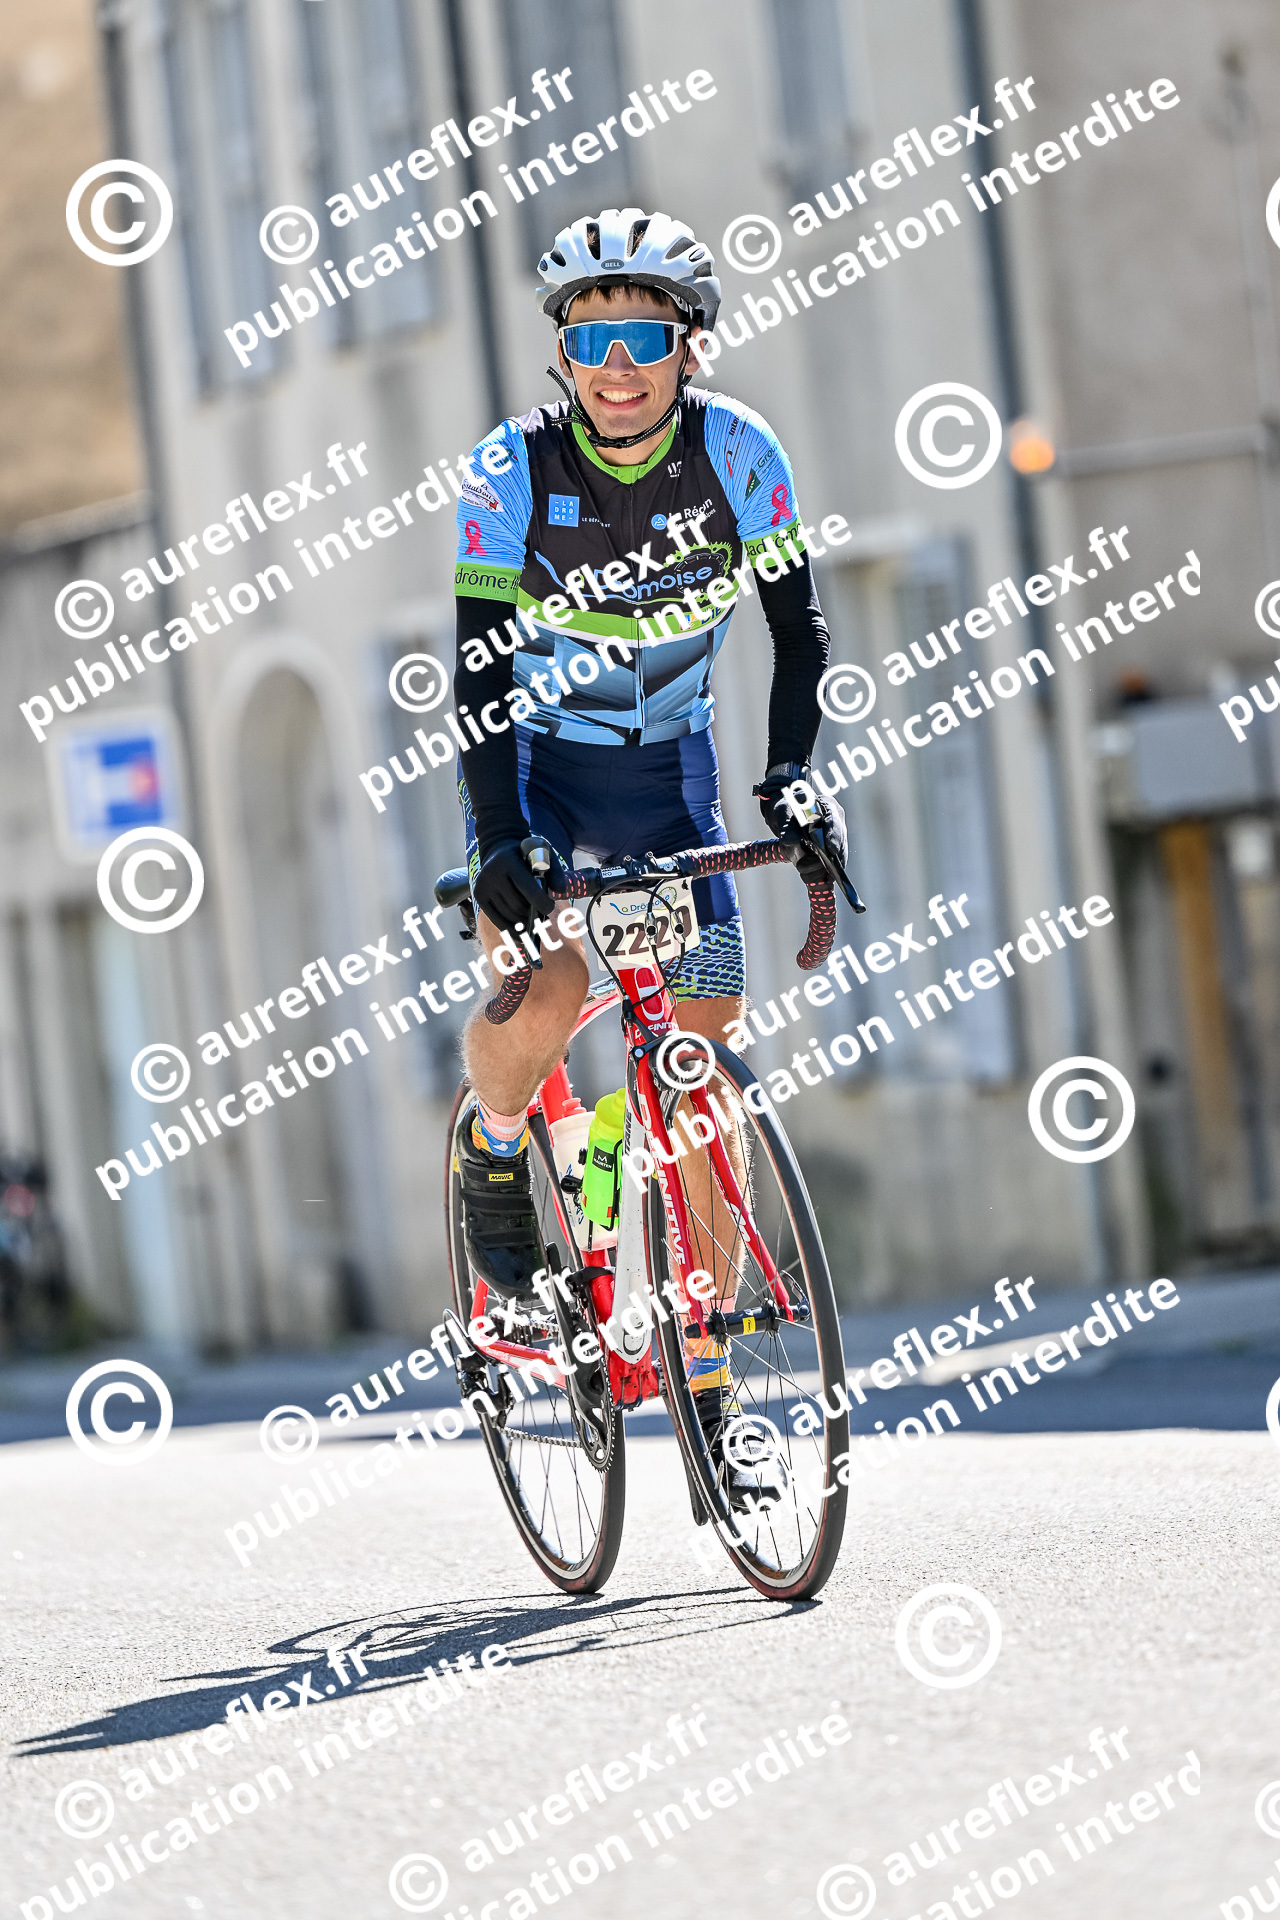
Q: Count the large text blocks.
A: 12